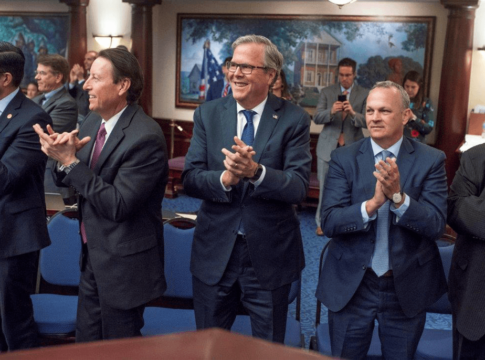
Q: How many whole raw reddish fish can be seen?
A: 0